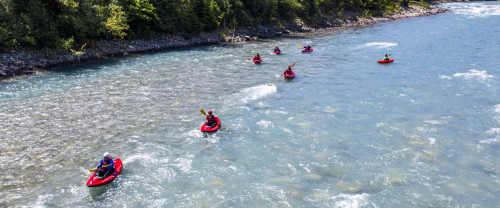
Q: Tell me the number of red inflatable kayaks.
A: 6